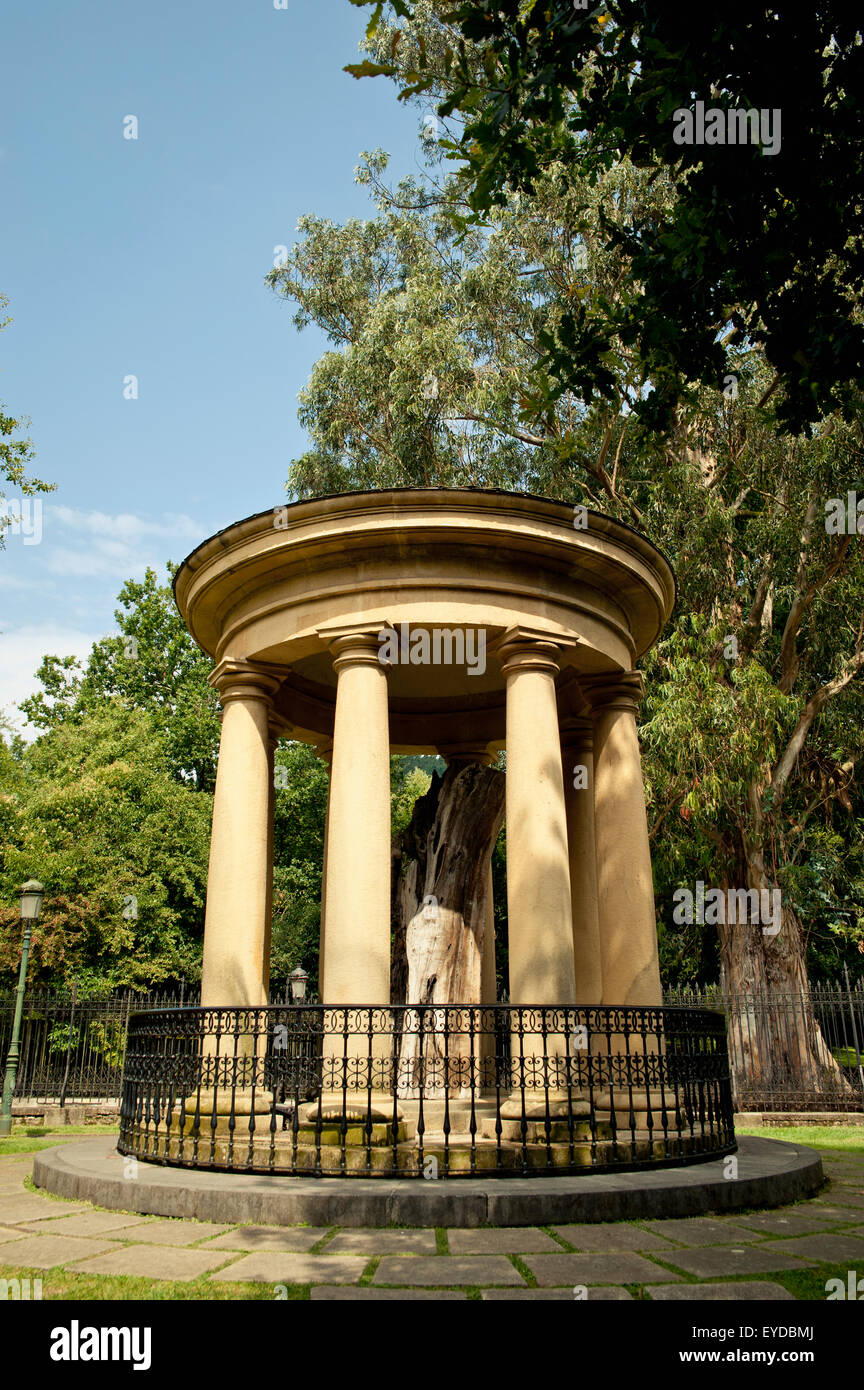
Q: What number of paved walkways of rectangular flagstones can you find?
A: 1